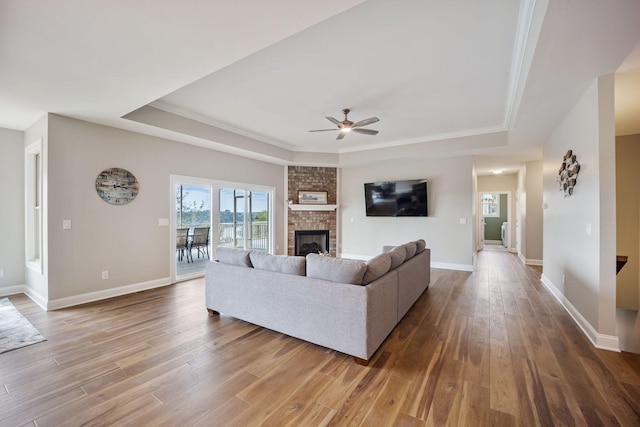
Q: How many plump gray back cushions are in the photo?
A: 7